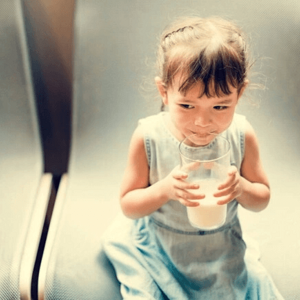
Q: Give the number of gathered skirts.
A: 1